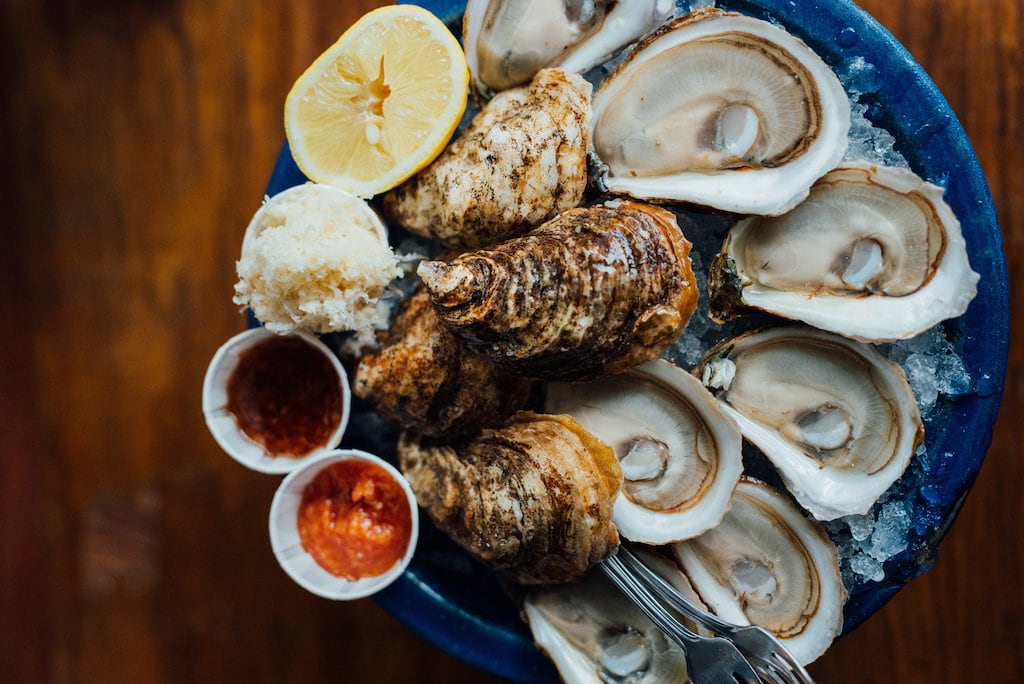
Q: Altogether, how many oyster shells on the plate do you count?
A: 11